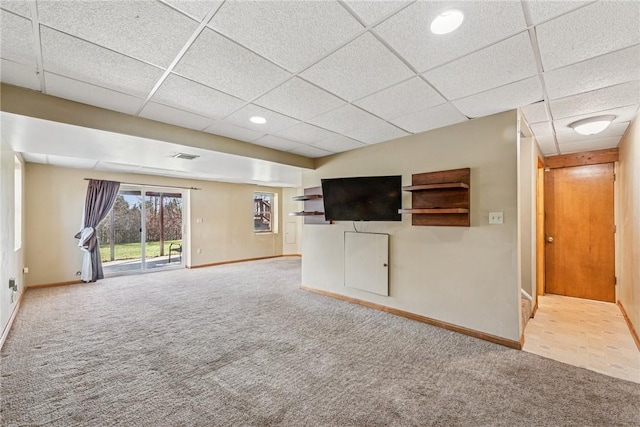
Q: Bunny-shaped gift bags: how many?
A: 0